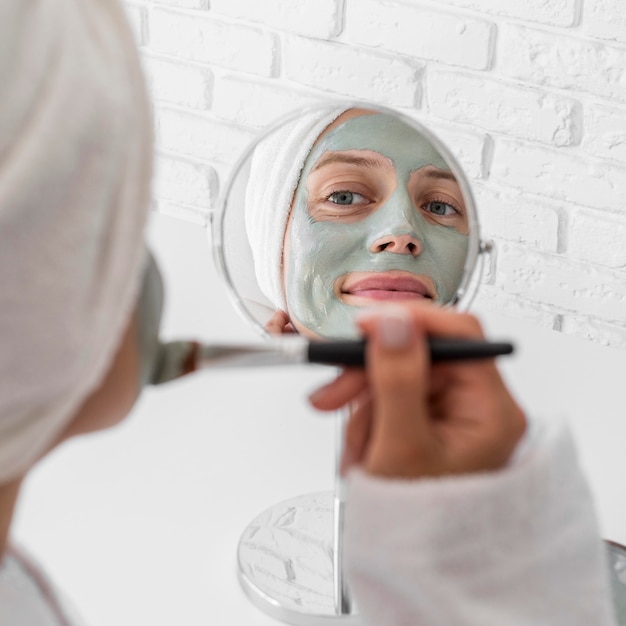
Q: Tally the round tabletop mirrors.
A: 1